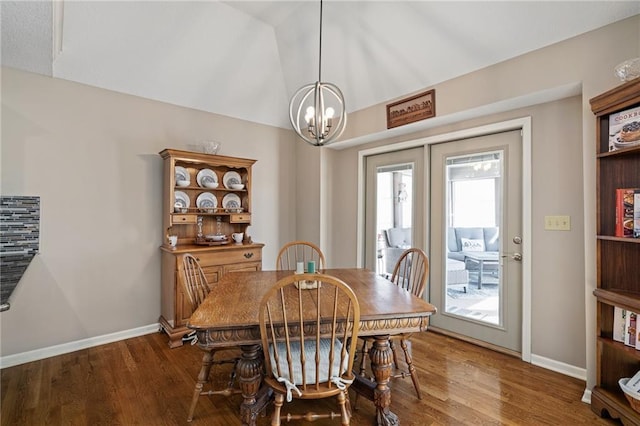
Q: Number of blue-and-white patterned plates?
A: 6